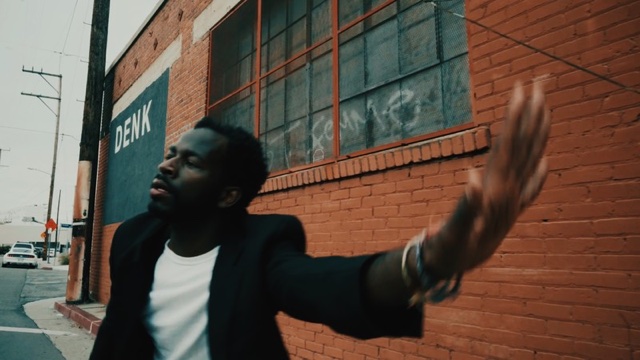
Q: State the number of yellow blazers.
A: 0